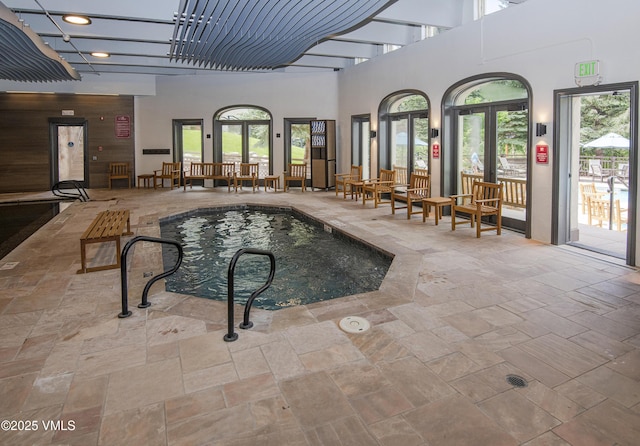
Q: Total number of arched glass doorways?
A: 3